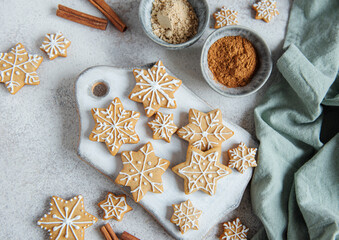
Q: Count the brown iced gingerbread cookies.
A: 15